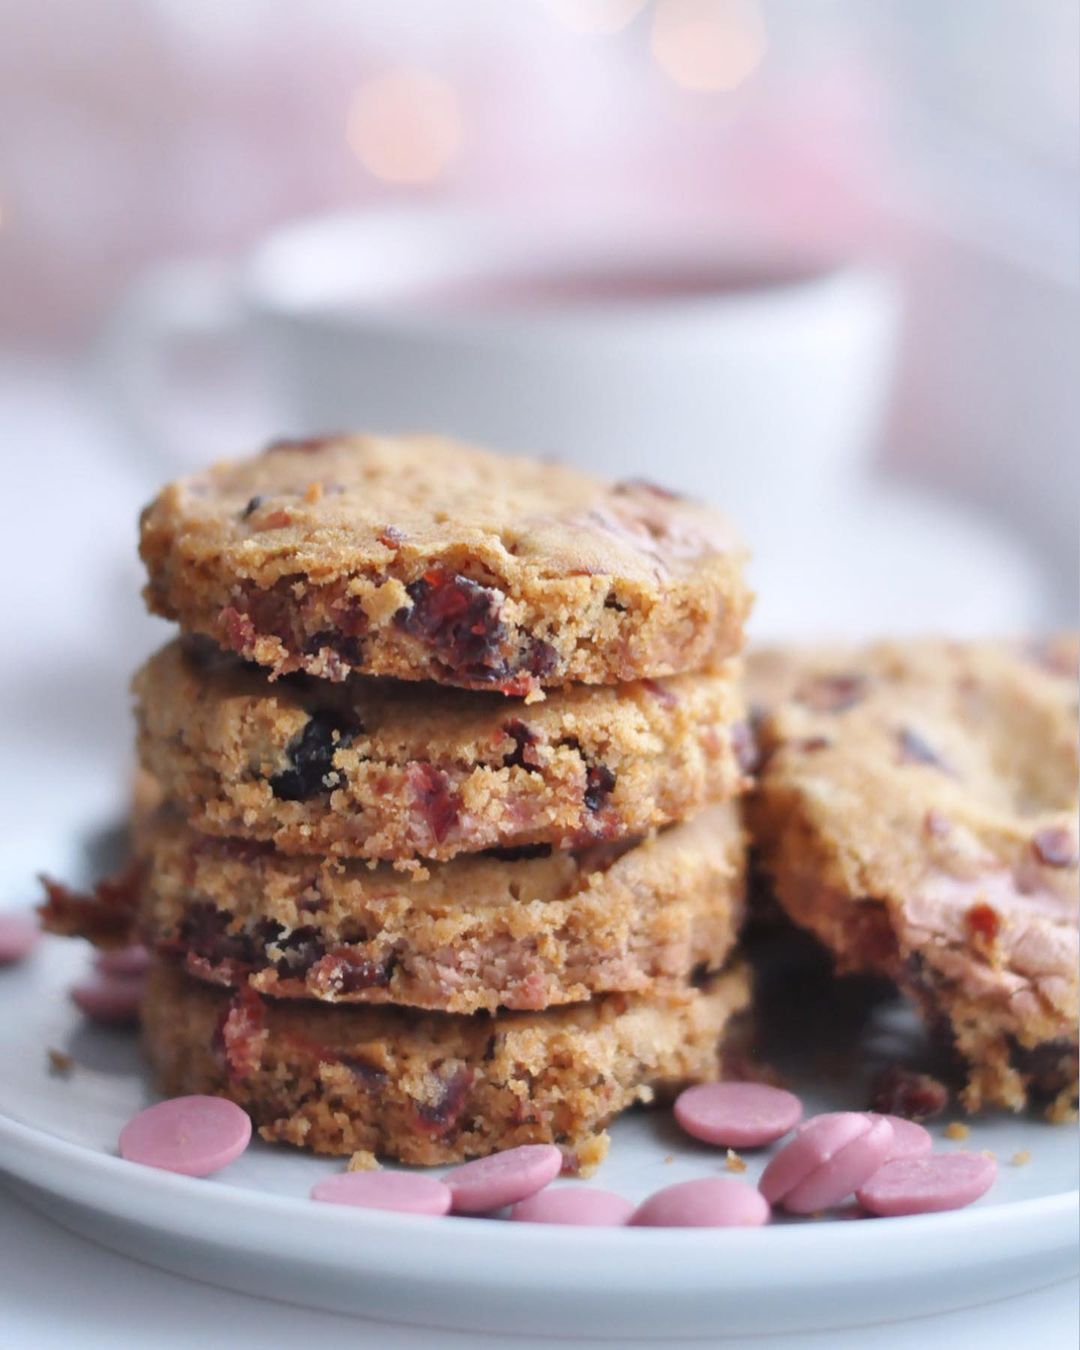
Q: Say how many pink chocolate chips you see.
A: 13